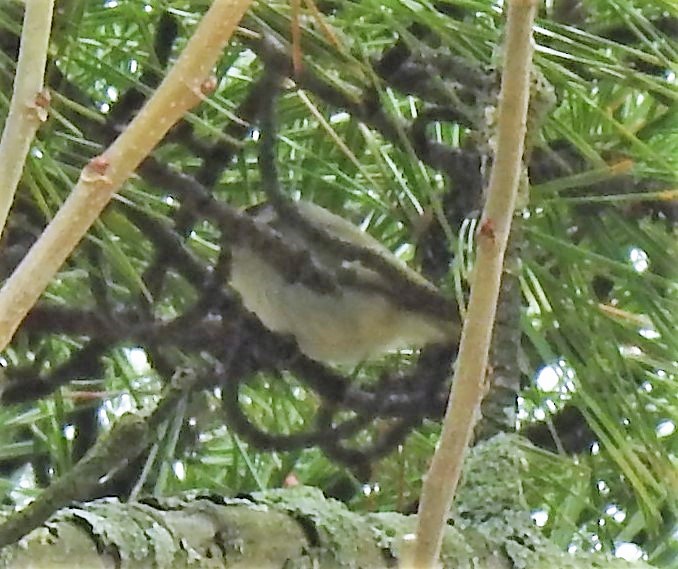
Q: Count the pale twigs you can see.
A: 3